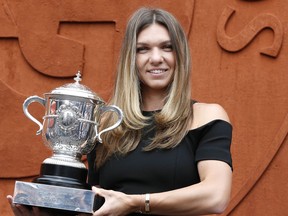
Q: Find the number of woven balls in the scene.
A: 0